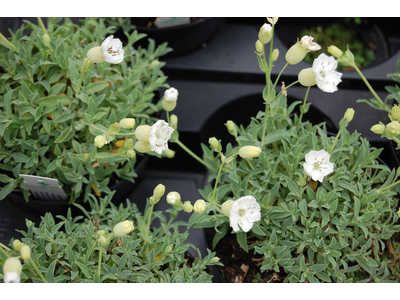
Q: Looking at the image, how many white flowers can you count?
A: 5